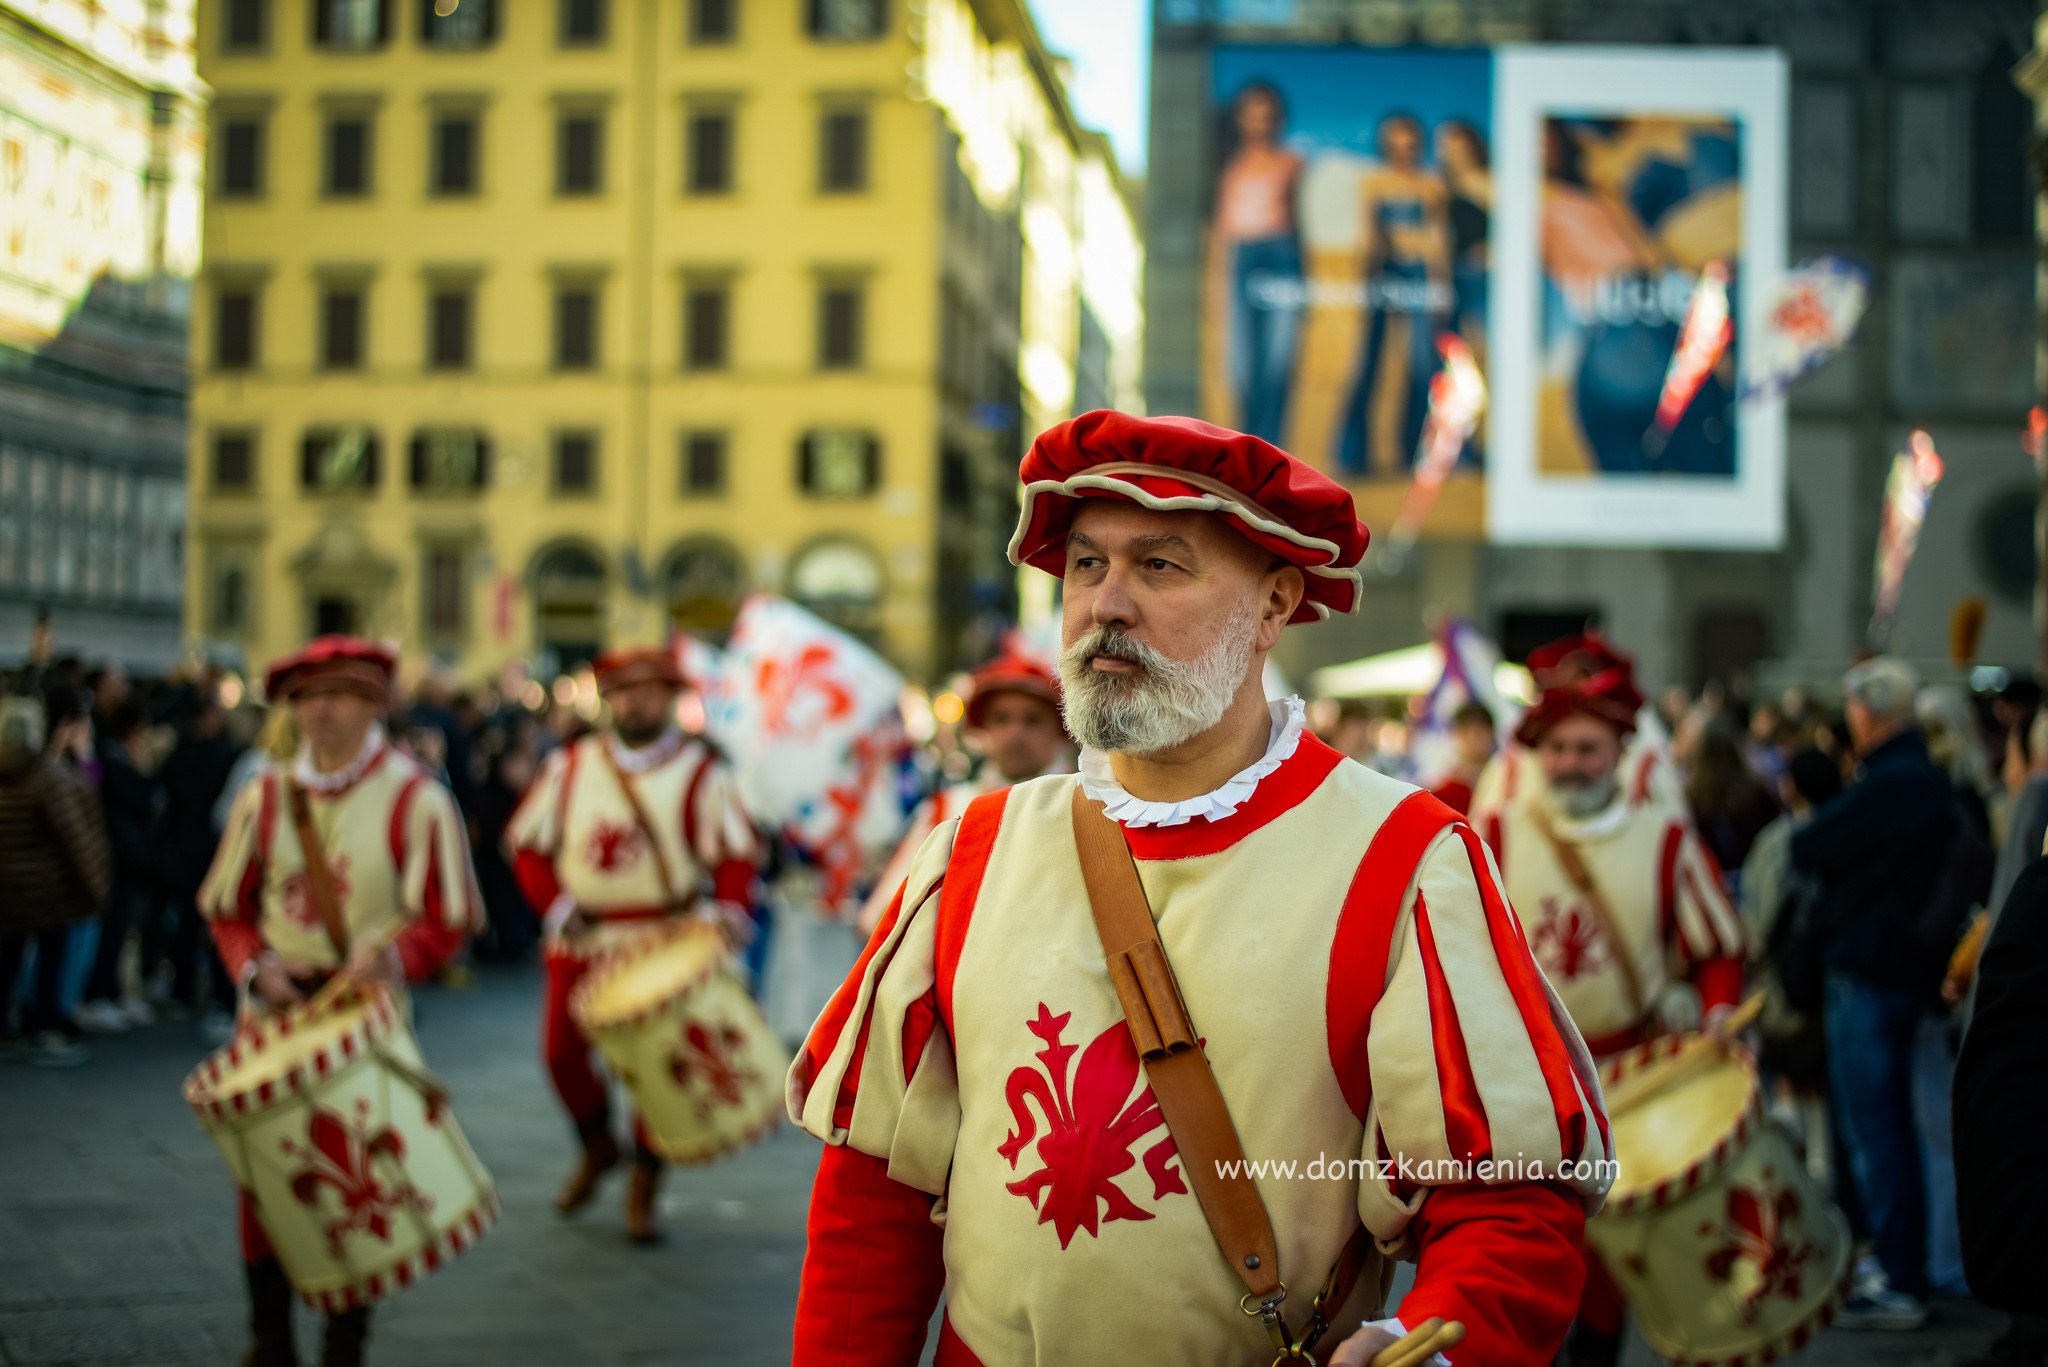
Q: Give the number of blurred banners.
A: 2